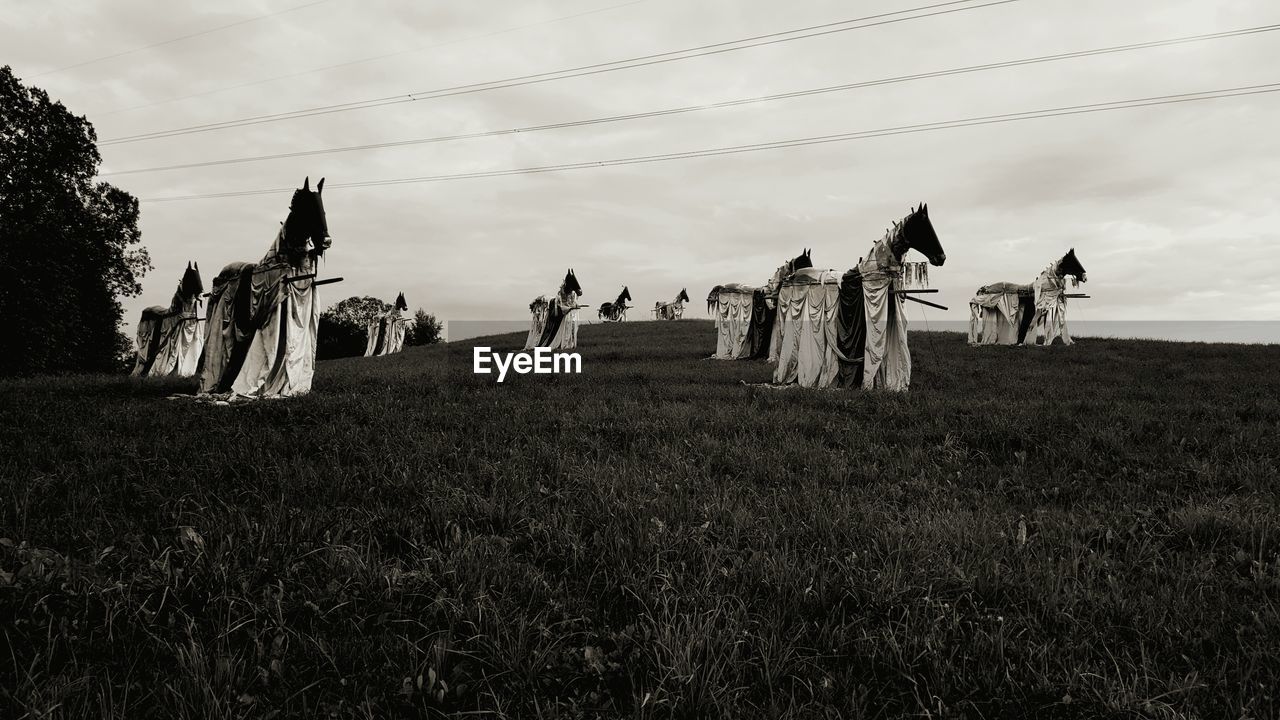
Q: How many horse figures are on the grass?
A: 9